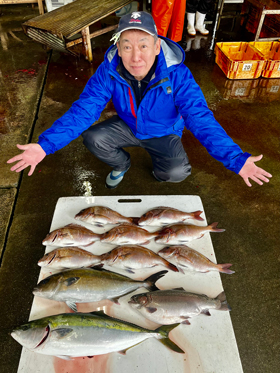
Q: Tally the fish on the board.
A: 11